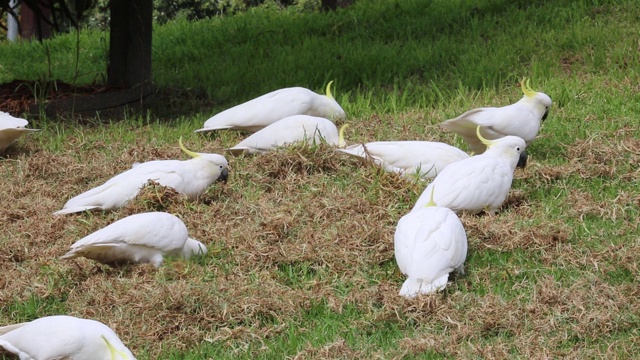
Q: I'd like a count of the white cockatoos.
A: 10